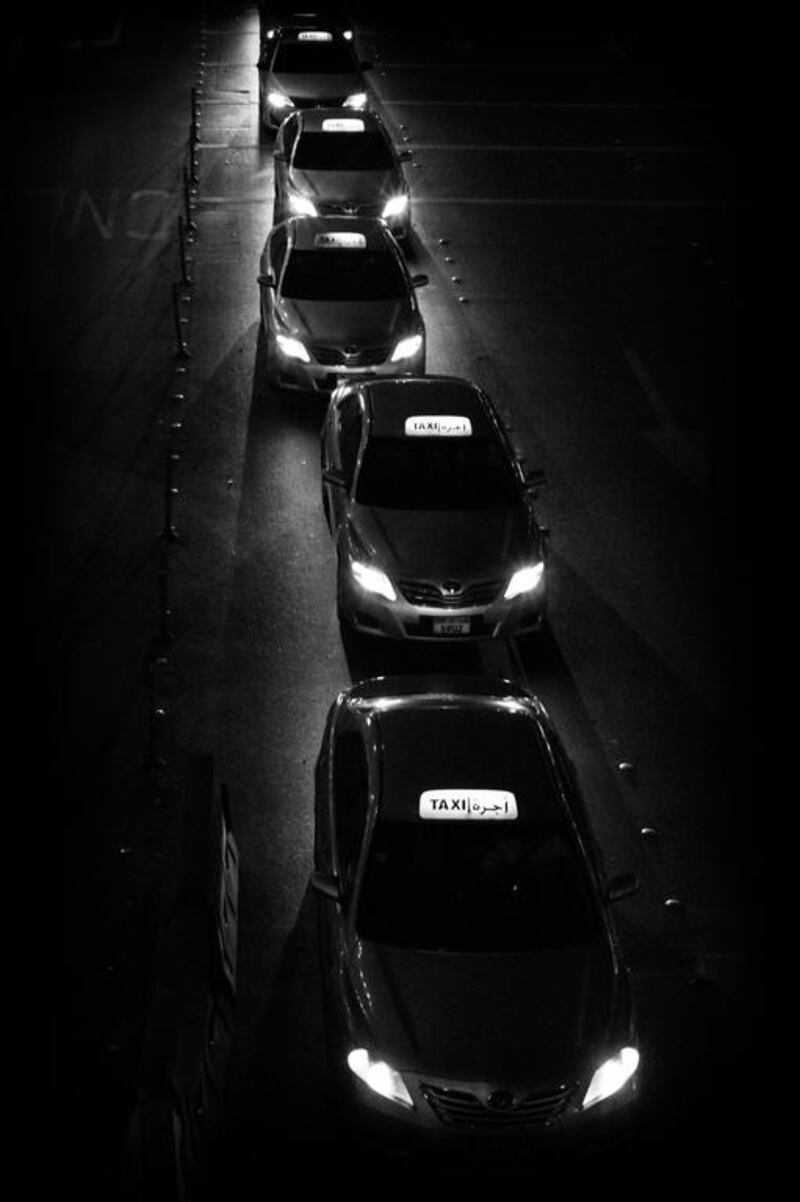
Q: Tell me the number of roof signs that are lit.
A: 5